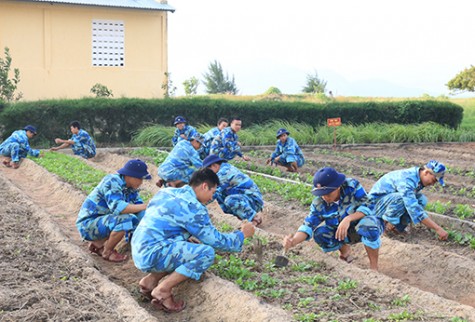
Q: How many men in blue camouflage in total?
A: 12